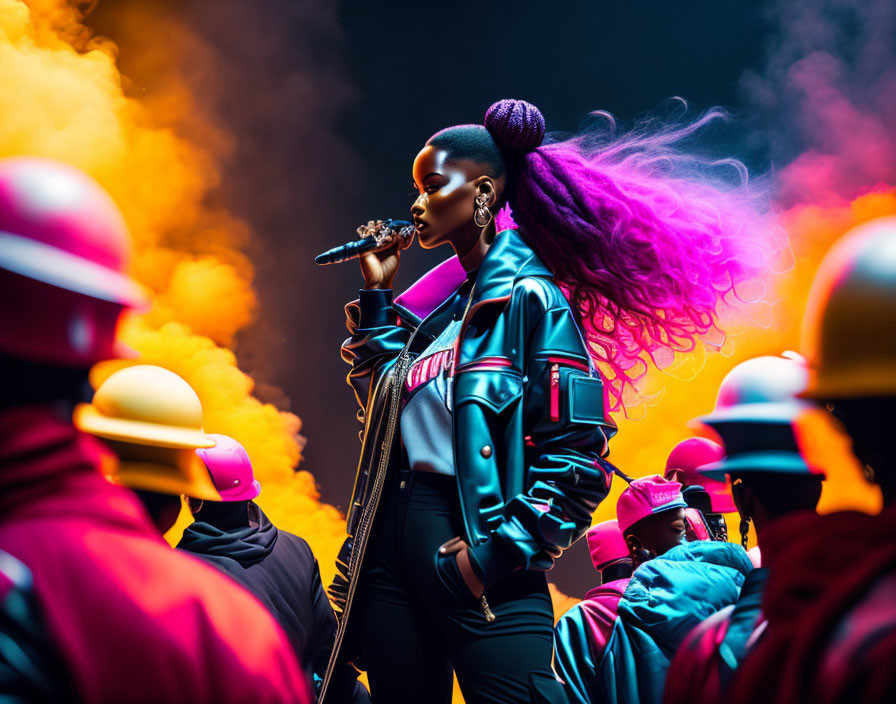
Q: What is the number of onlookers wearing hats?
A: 8